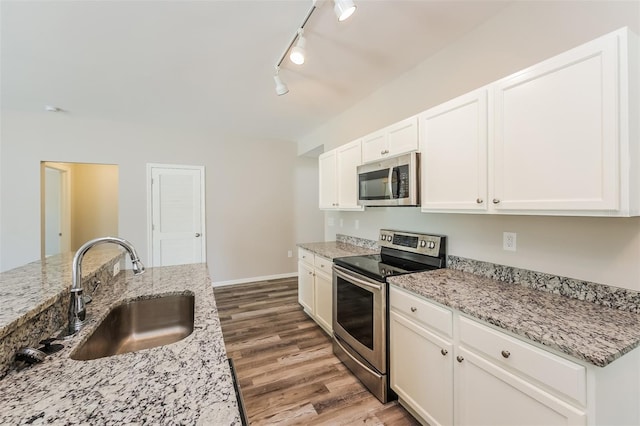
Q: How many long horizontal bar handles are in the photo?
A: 2